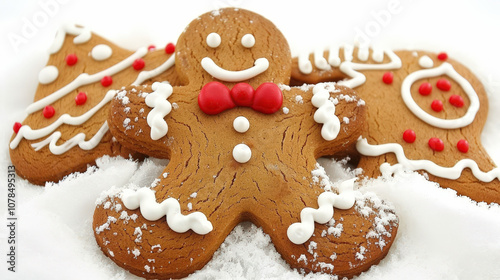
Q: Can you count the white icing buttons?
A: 2